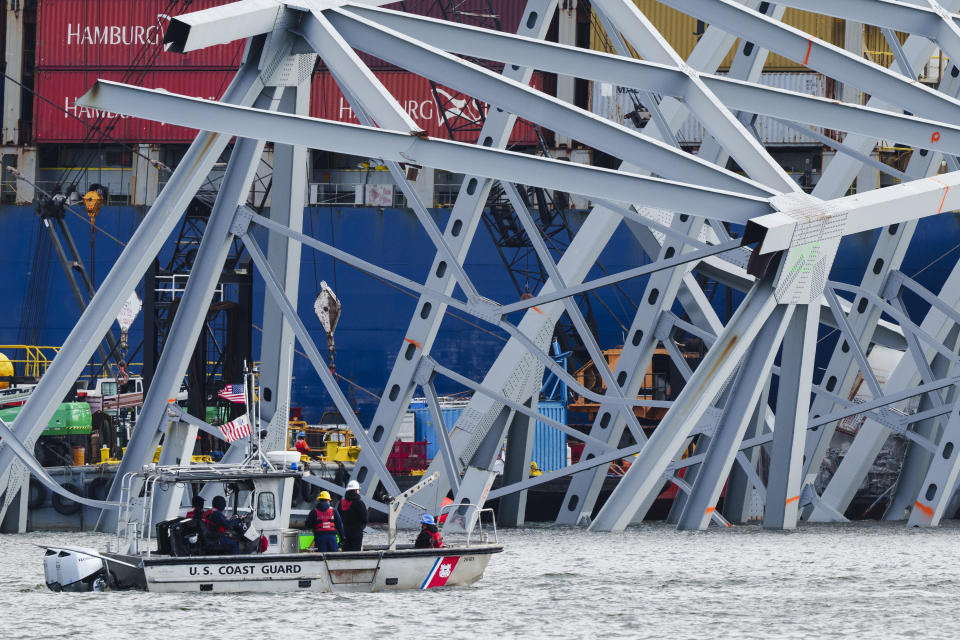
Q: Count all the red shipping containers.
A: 4